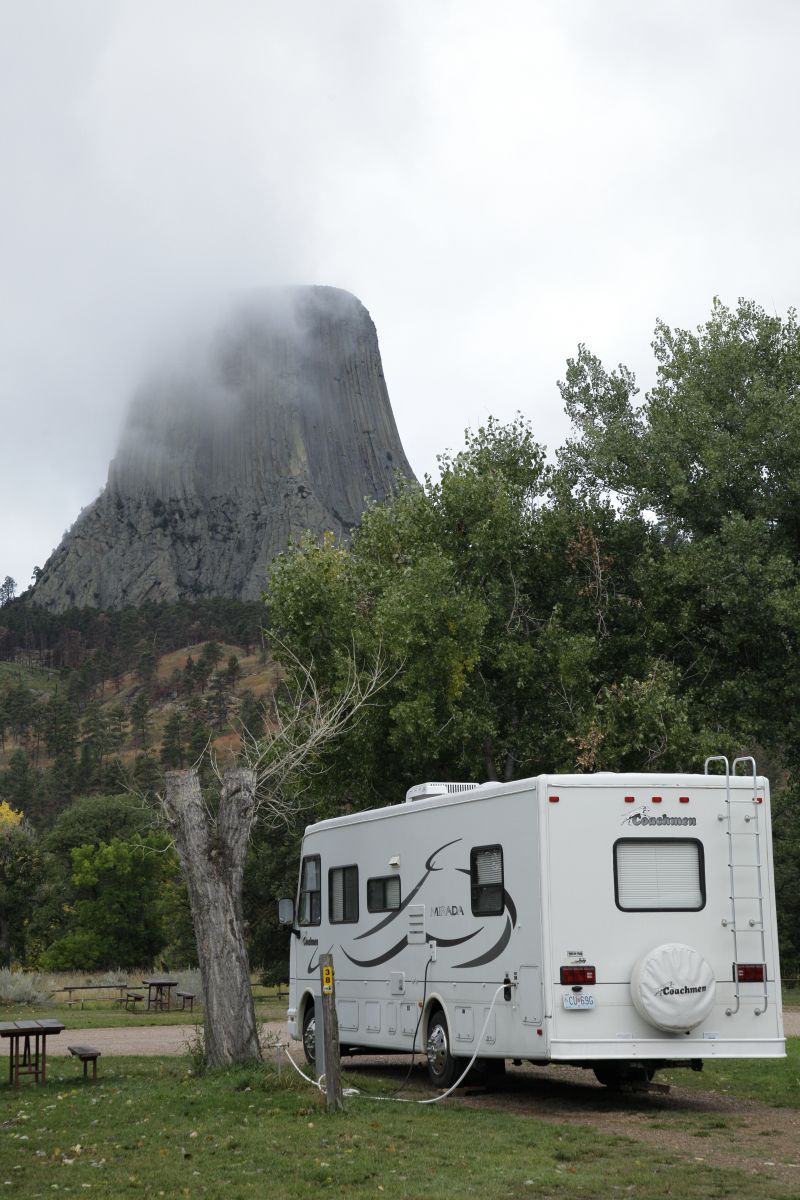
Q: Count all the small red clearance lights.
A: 5